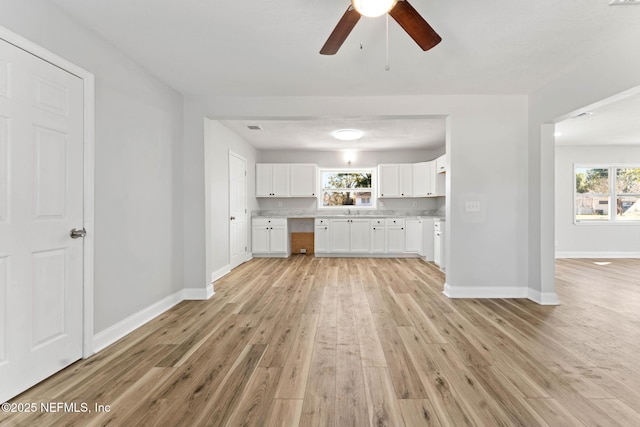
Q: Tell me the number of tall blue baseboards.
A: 0